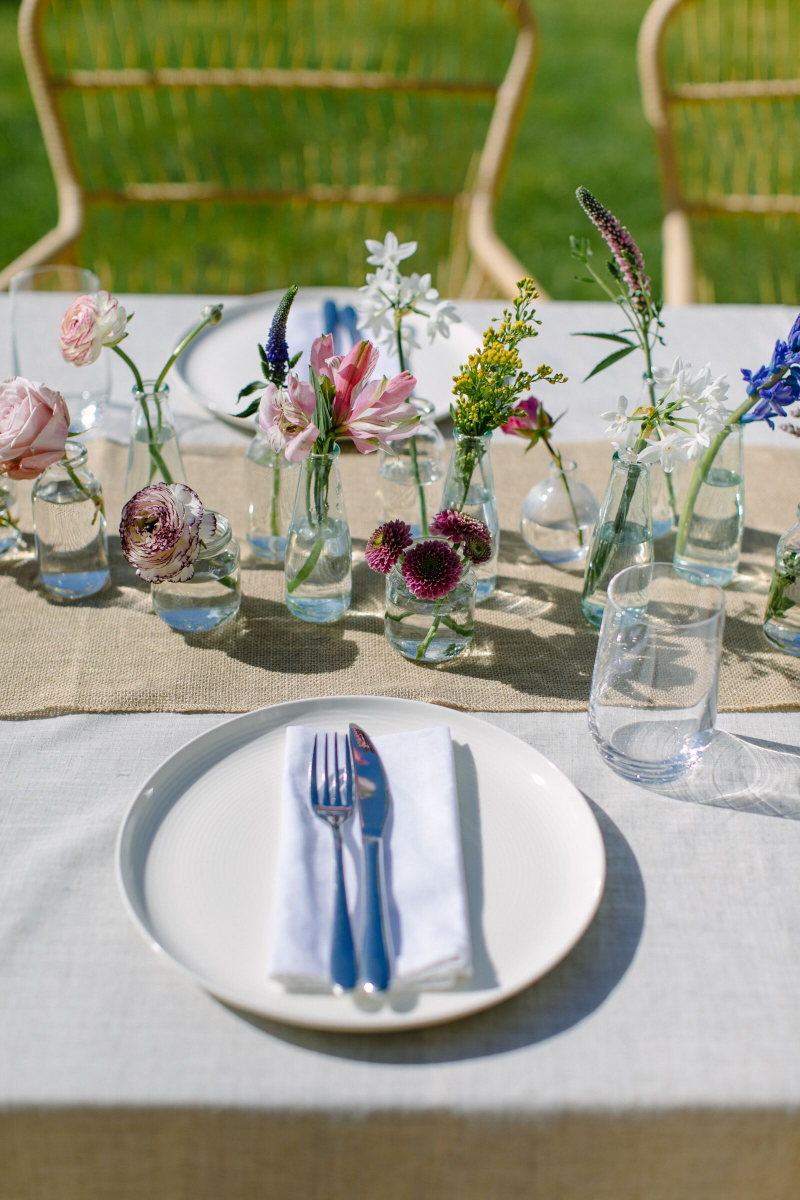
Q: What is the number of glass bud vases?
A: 14